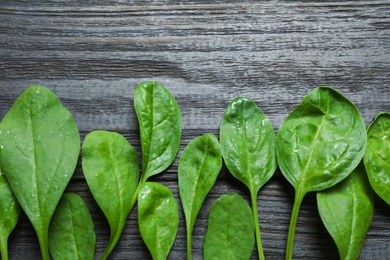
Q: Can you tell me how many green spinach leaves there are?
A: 12